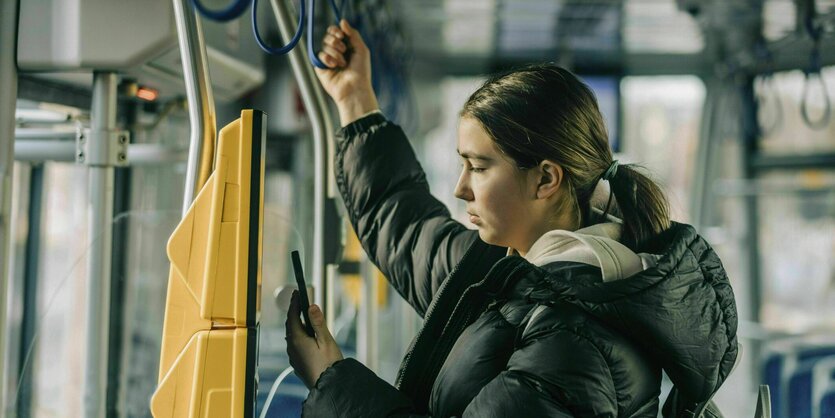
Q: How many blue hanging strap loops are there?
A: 3